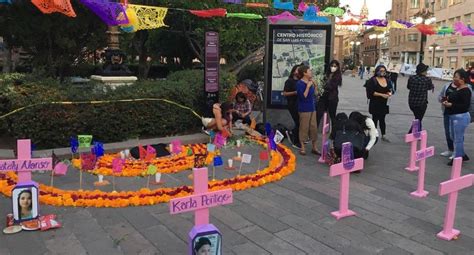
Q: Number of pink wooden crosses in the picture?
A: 7